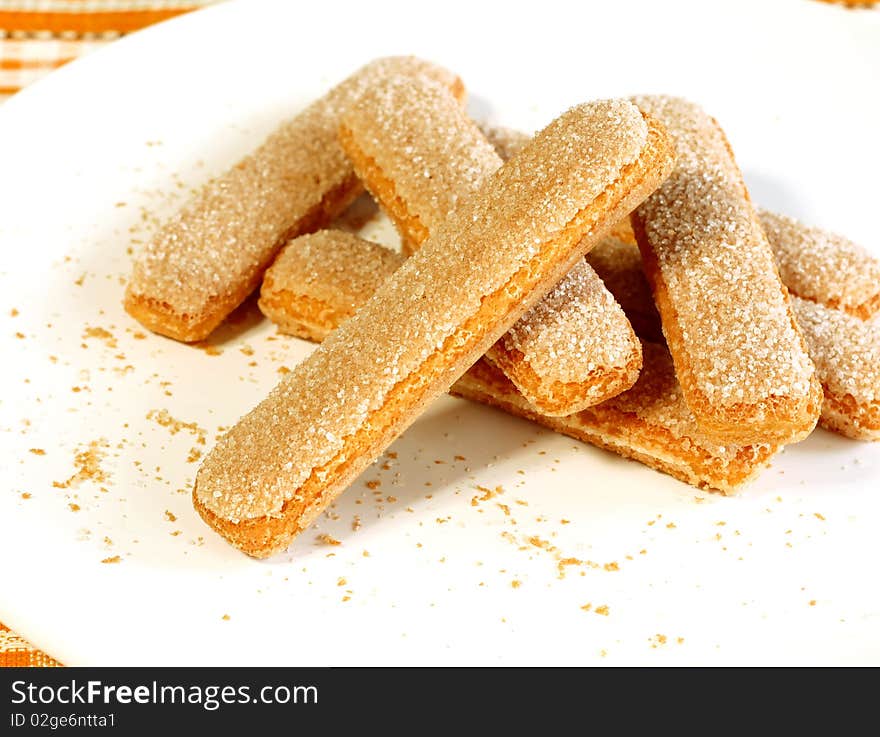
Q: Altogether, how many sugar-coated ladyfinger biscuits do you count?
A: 7